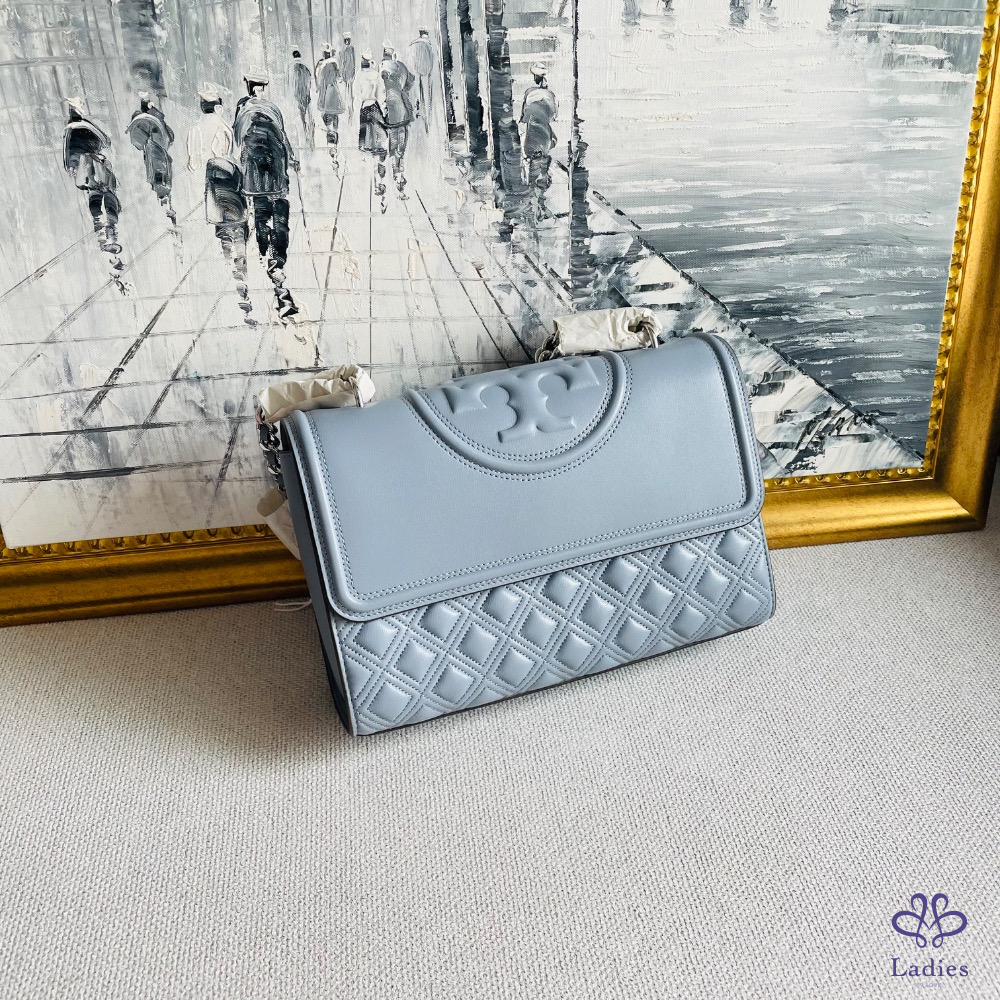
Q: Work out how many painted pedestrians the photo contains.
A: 11